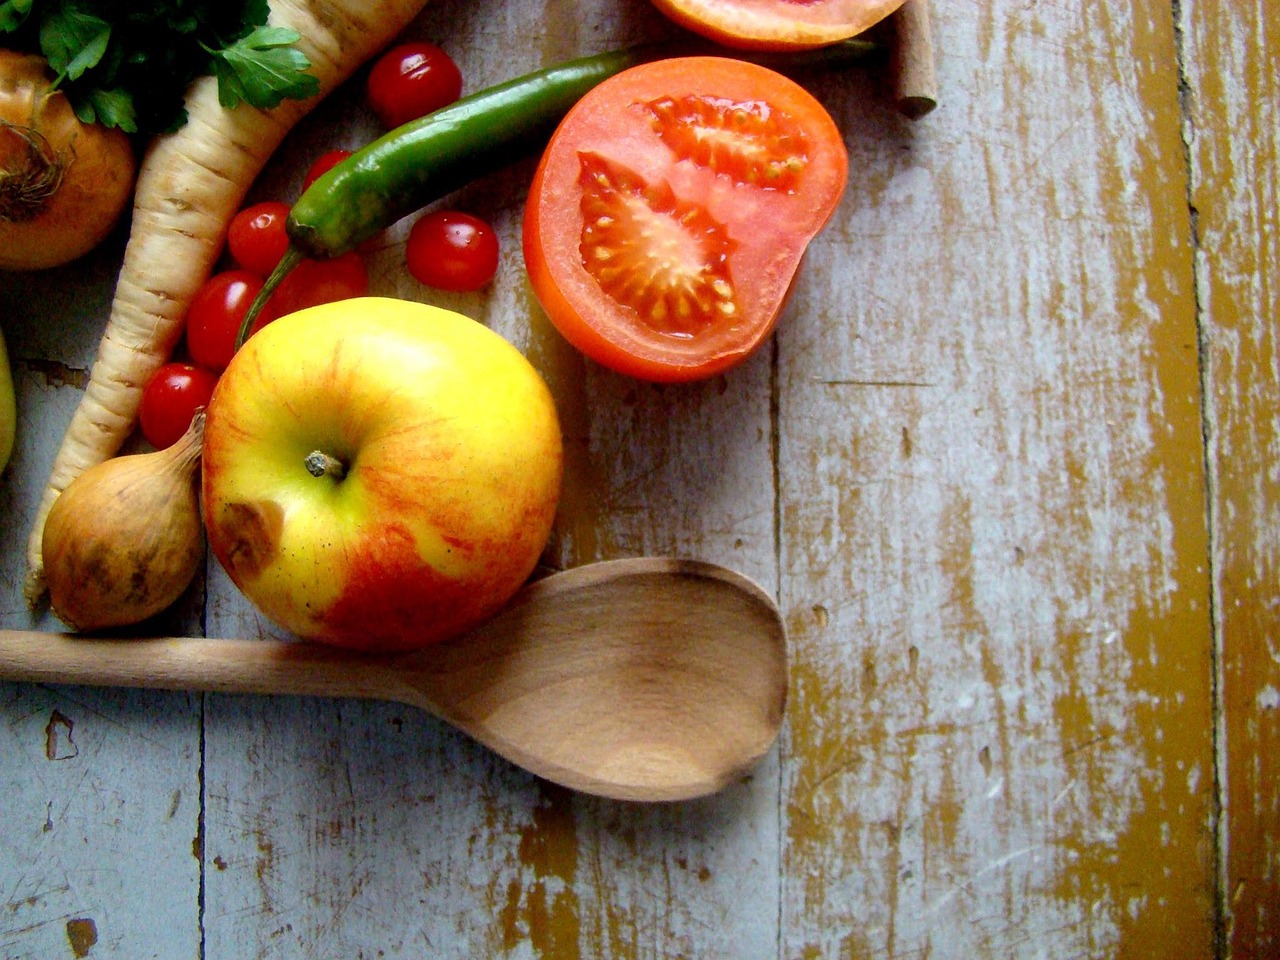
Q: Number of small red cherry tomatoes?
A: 7